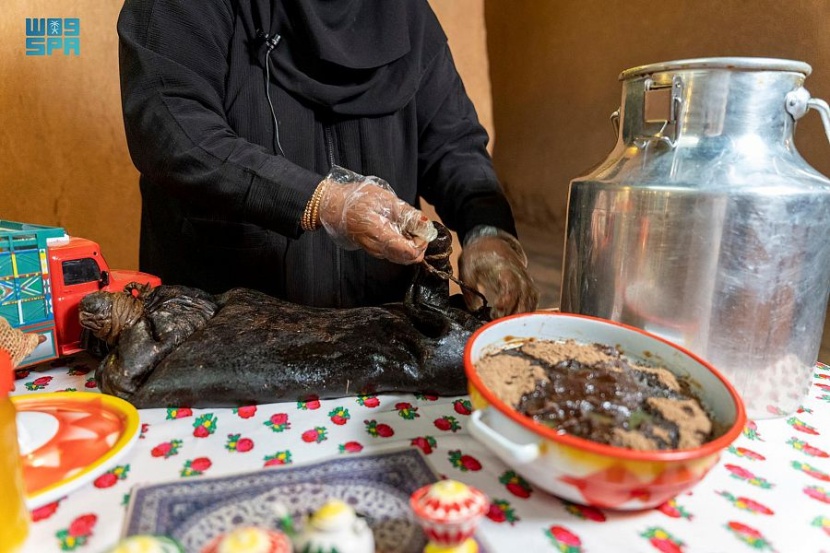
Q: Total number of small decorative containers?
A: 4